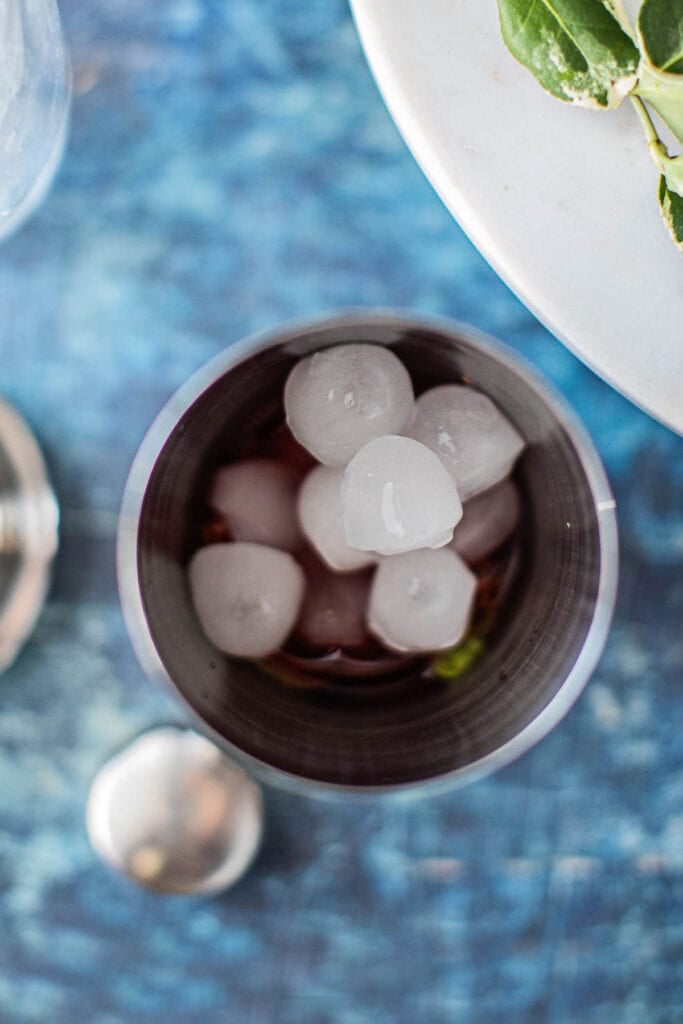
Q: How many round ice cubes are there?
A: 9